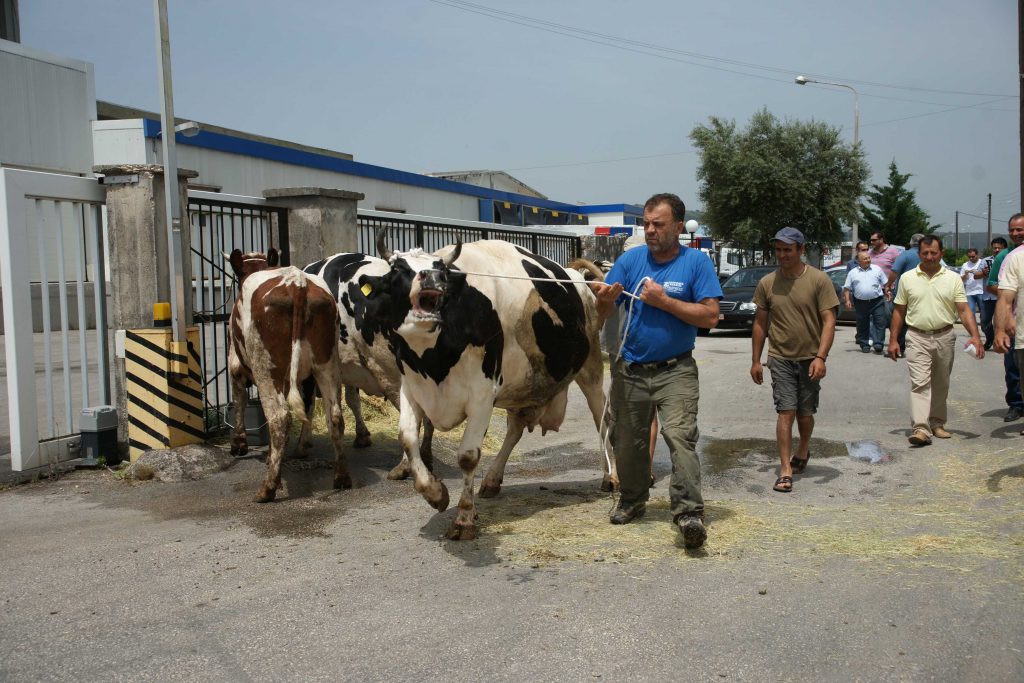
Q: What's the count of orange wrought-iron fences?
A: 0